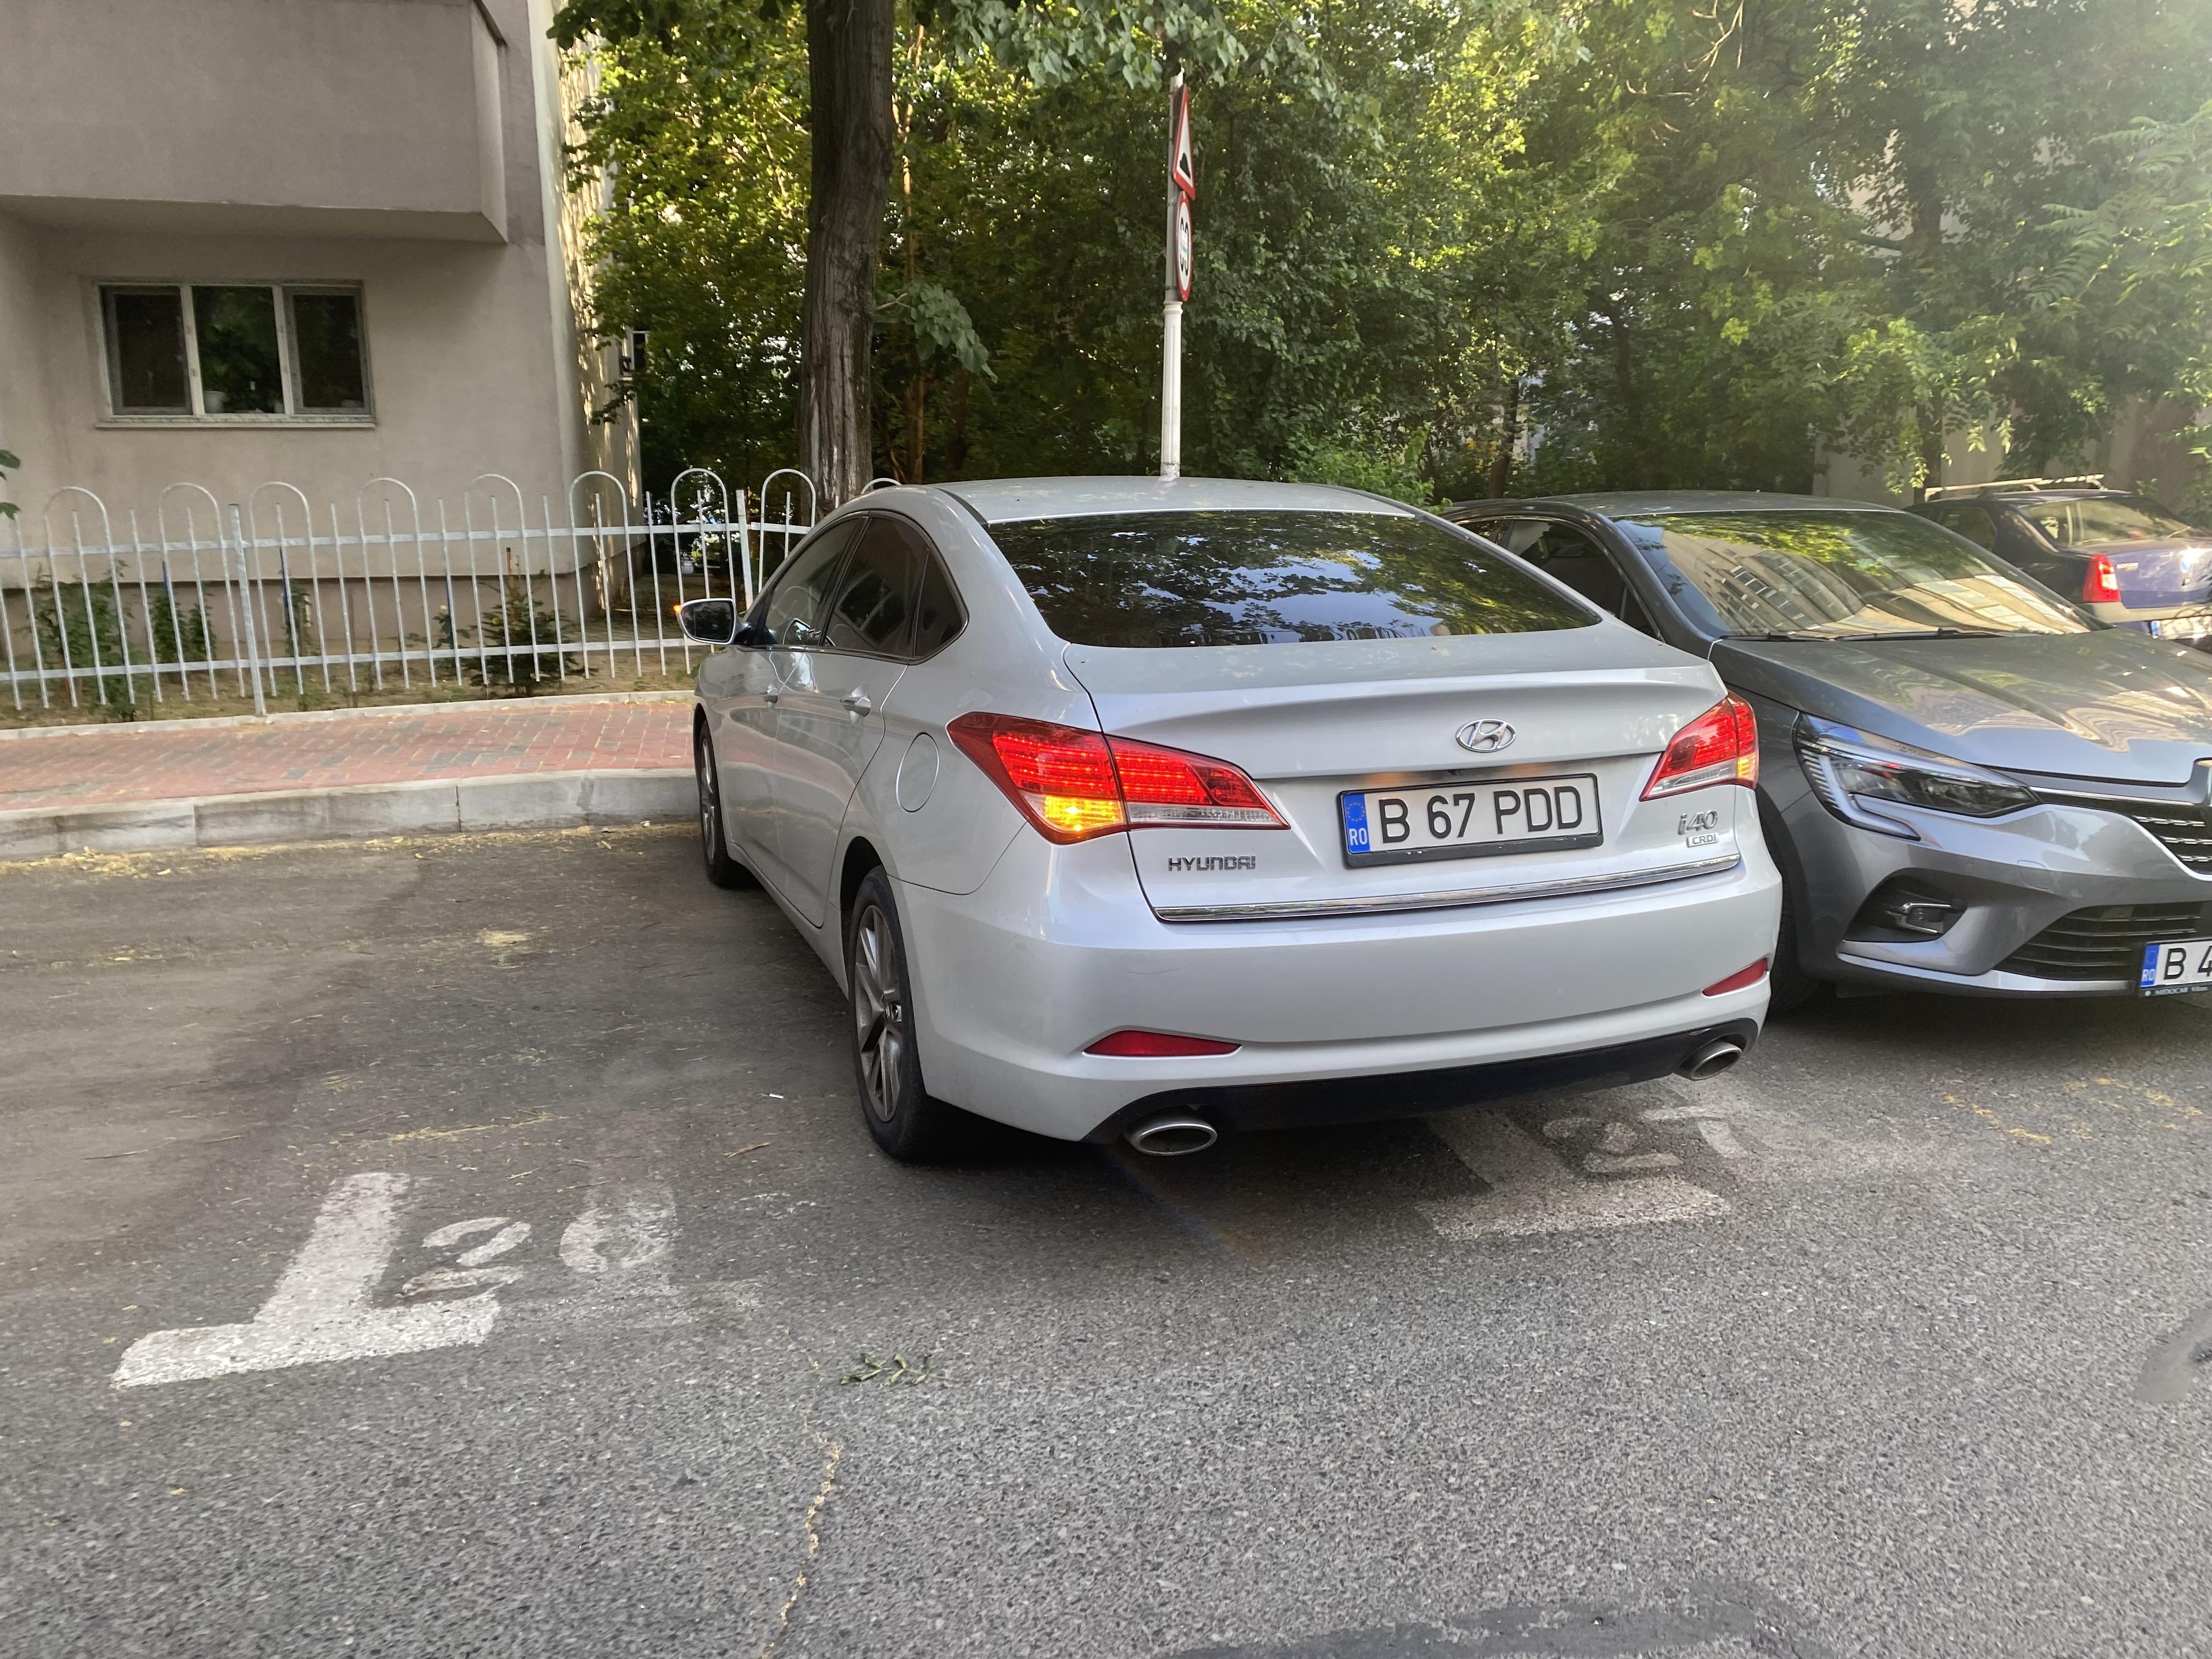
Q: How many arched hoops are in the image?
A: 9